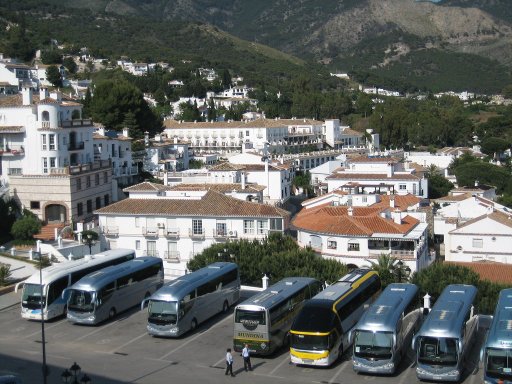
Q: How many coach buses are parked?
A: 8